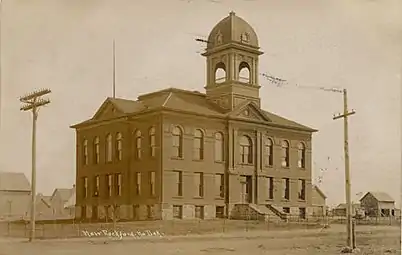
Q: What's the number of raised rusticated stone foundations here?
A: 1